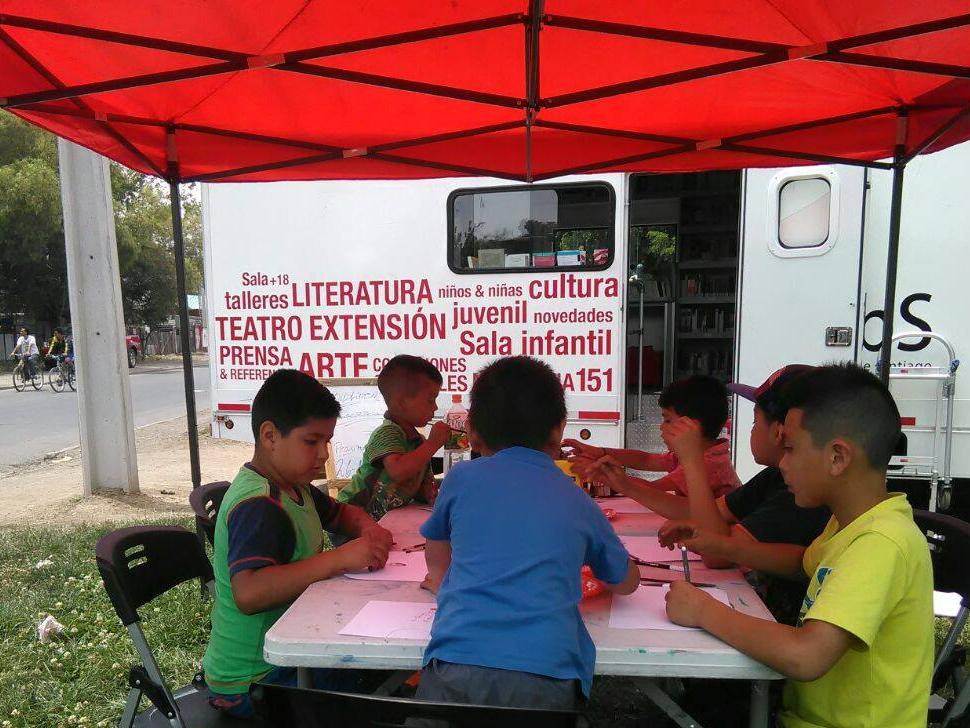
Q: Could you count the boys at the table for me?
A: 6